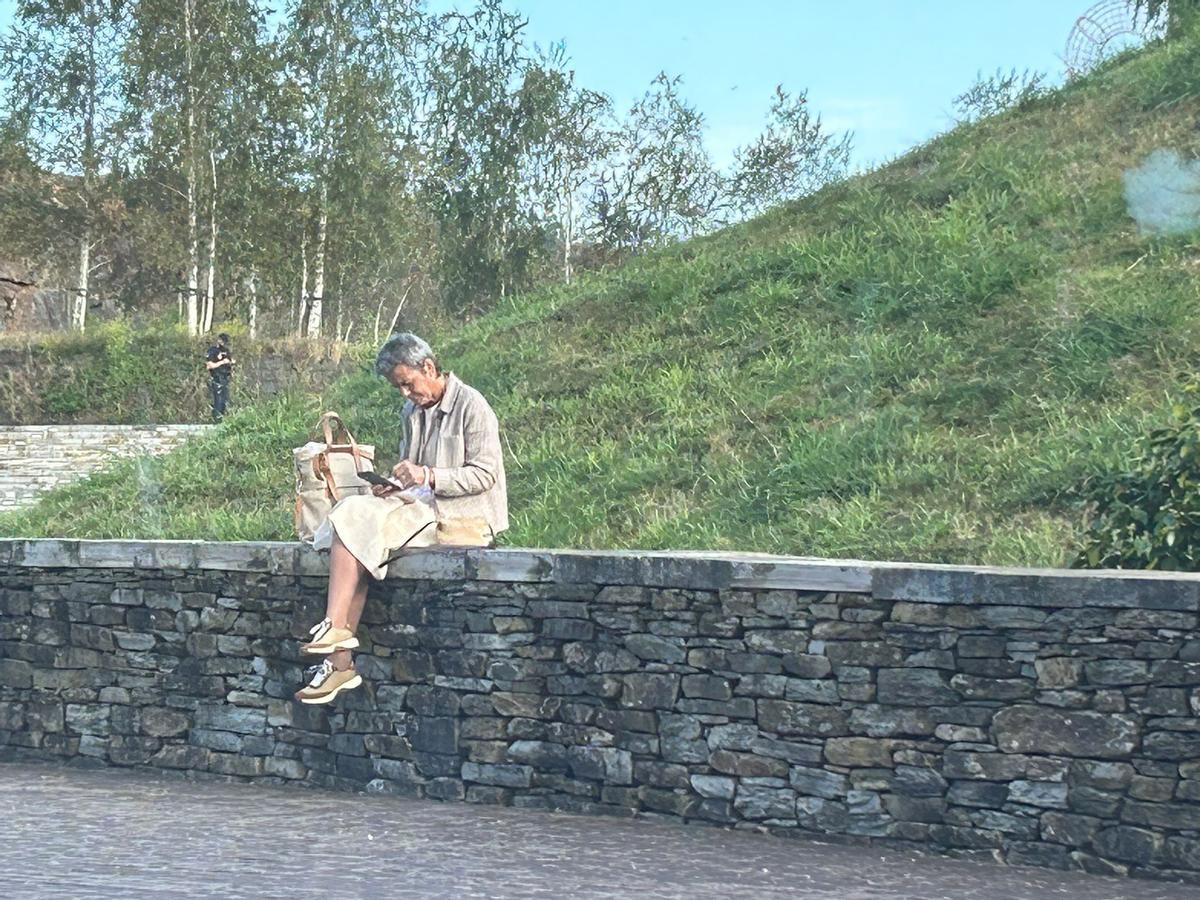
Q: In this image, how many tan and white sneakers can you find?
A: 2